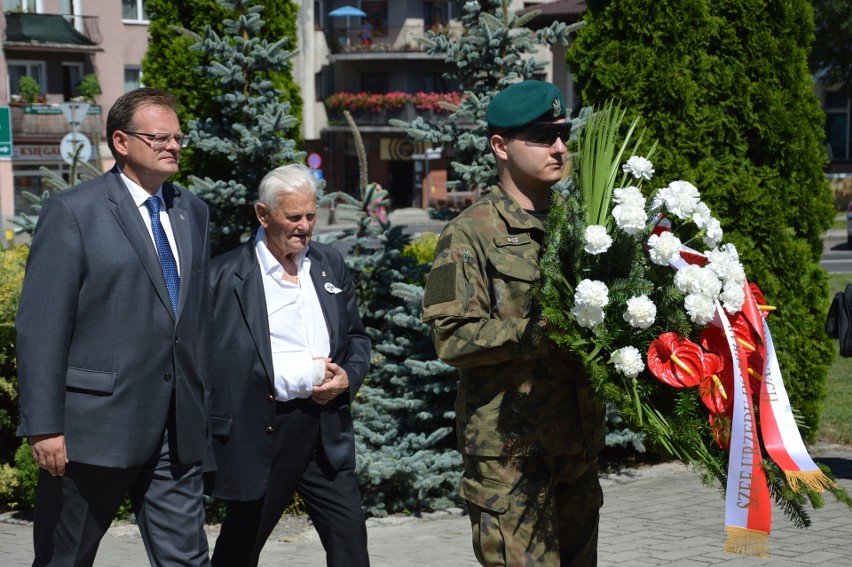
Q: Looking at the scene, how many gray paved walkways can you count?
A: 1